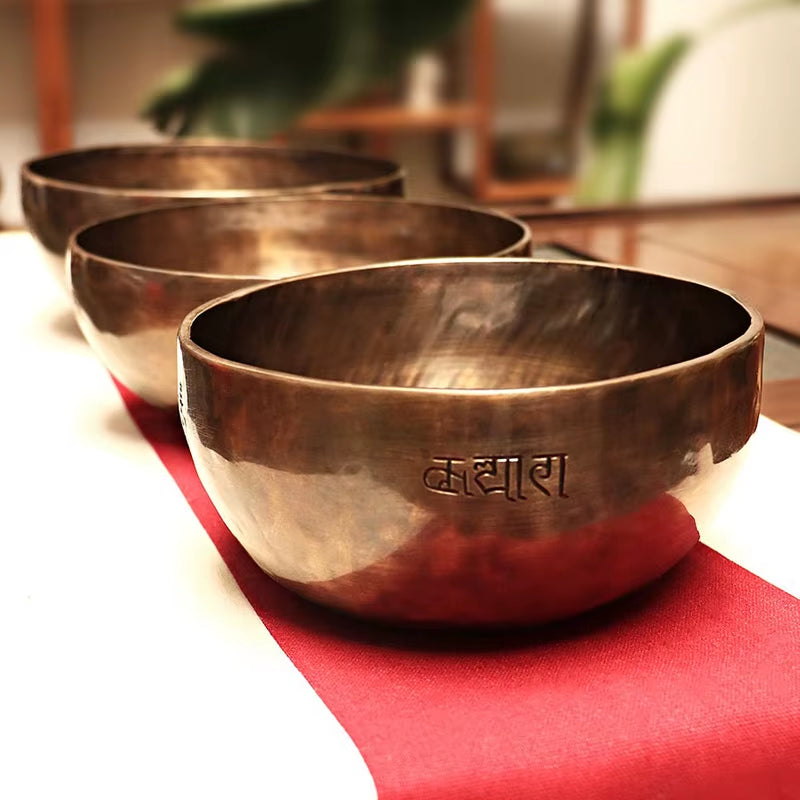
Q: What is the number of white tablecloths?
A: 1